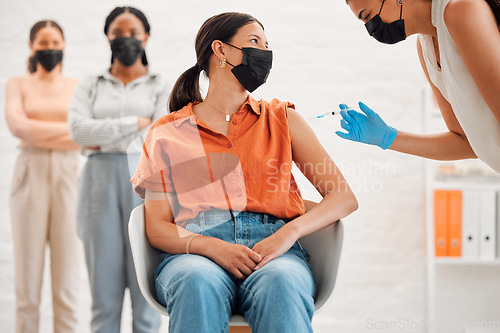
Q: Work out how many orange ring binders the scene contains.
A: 2